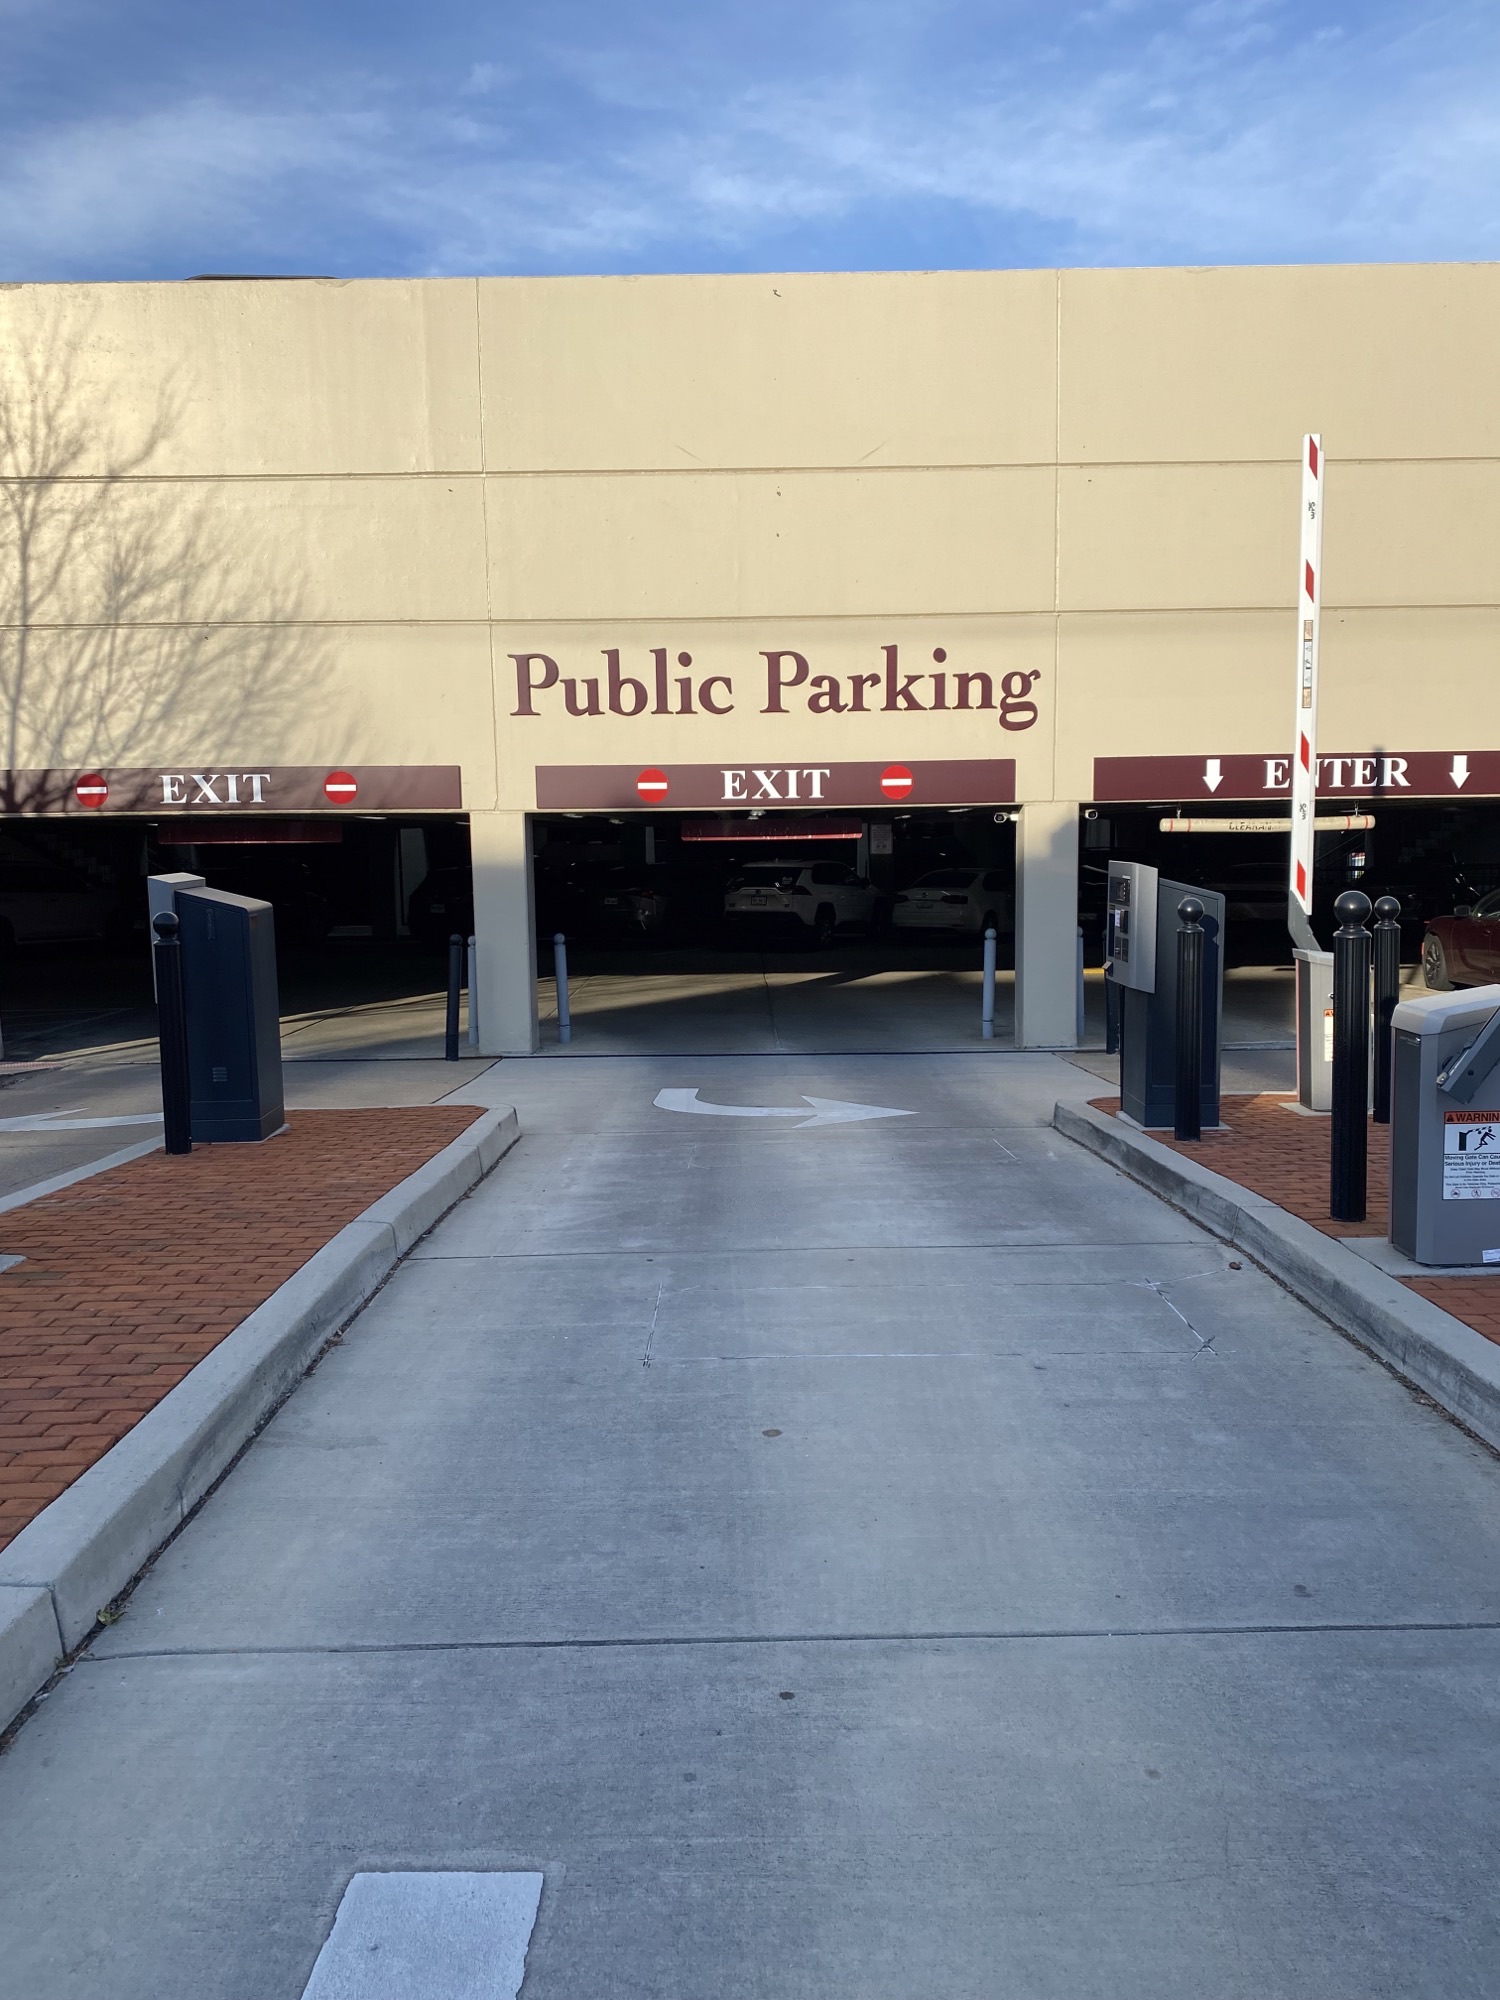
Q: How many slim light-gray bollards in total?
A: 4